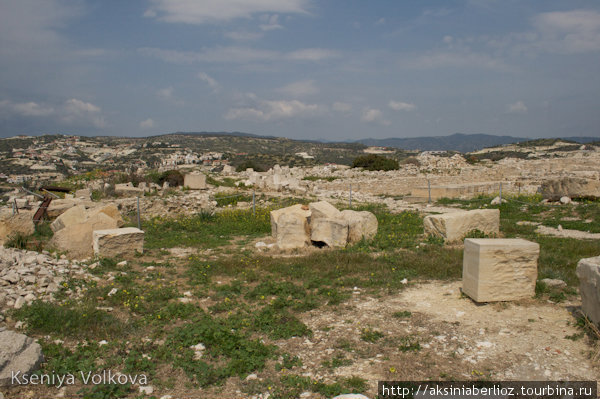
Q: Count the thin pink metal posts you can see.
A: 0